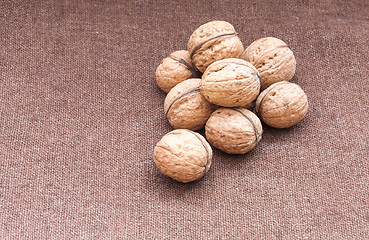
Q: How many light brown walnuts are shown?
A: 8